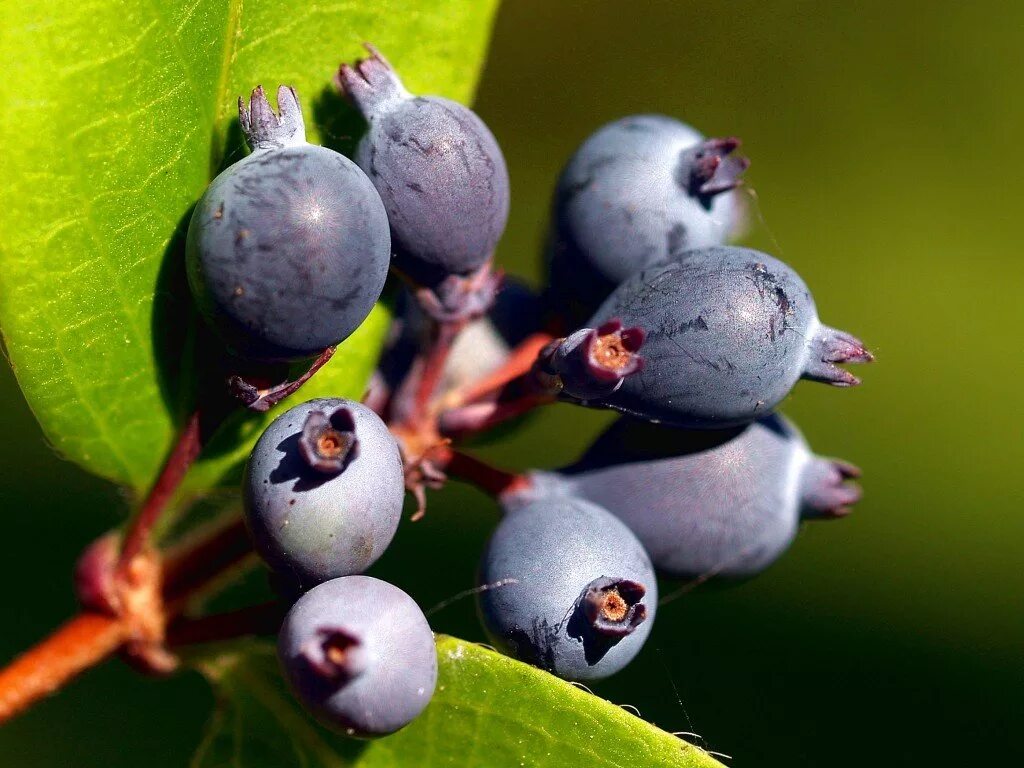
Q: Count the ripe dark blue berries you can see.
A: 8